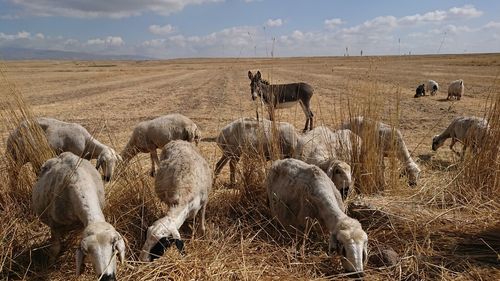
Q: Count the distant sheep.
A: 3